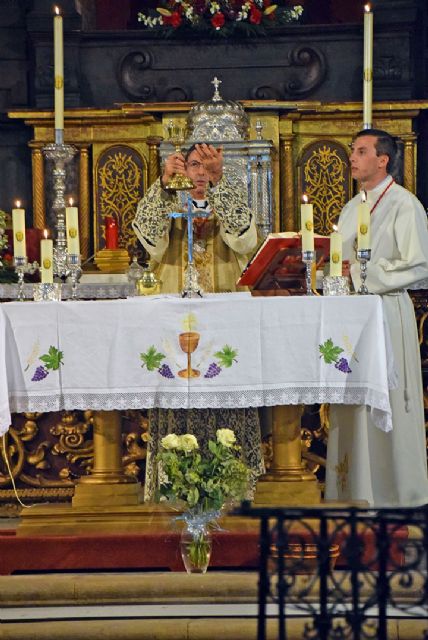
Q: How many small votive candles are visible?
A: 6